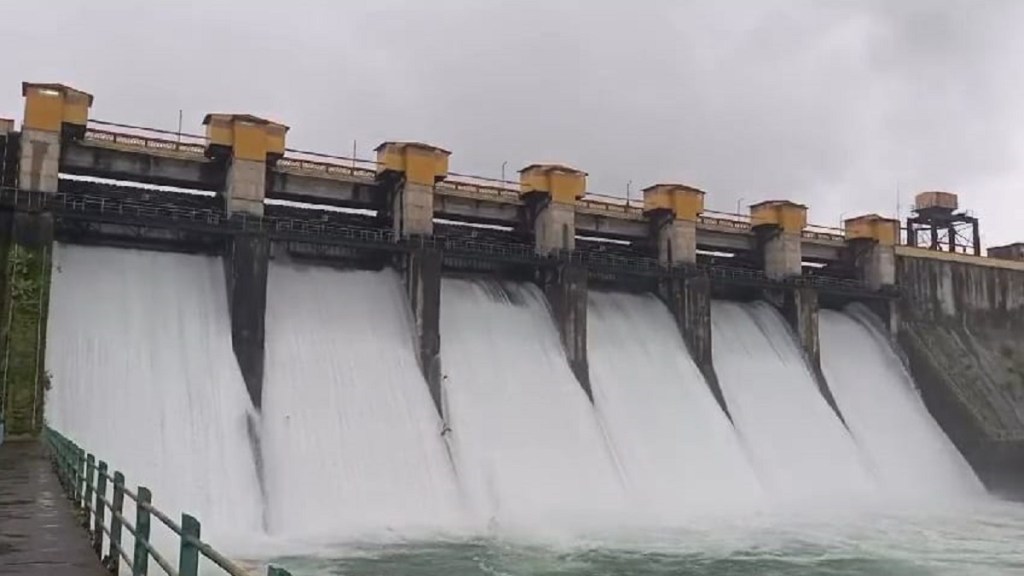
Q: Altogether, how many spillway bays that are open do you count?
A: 6